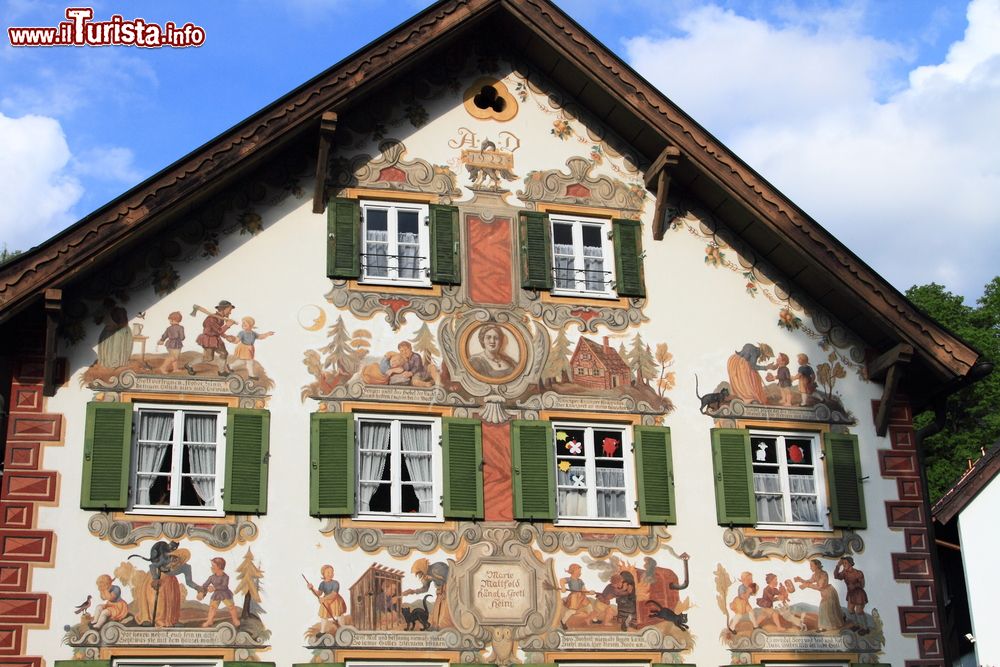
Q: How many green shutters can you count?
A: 12